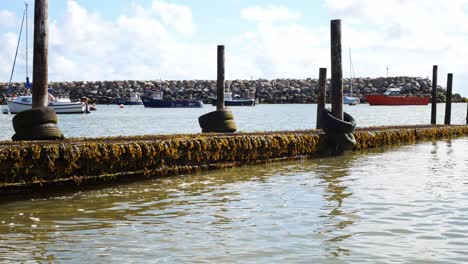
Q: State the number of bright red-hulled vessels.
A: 1